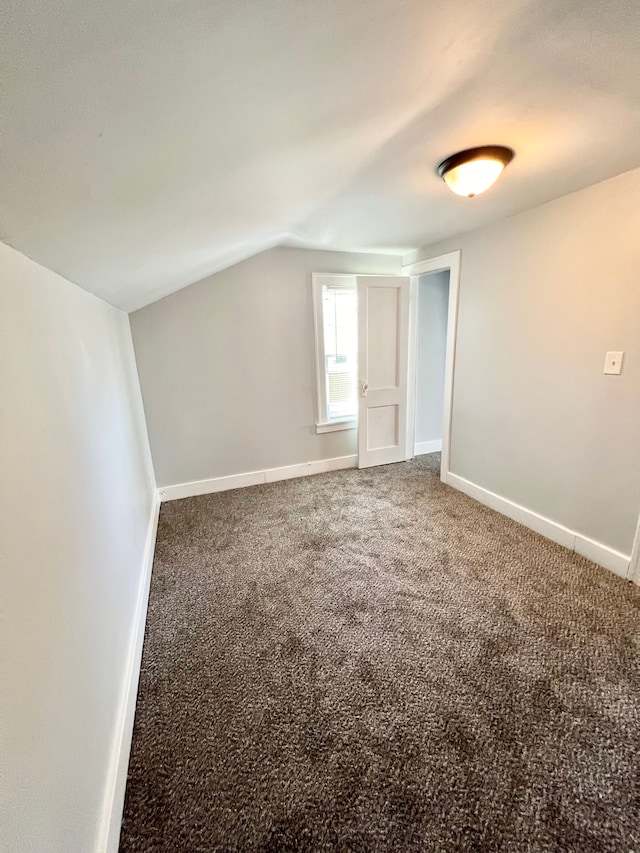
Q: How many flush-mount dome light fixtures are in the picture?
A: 1